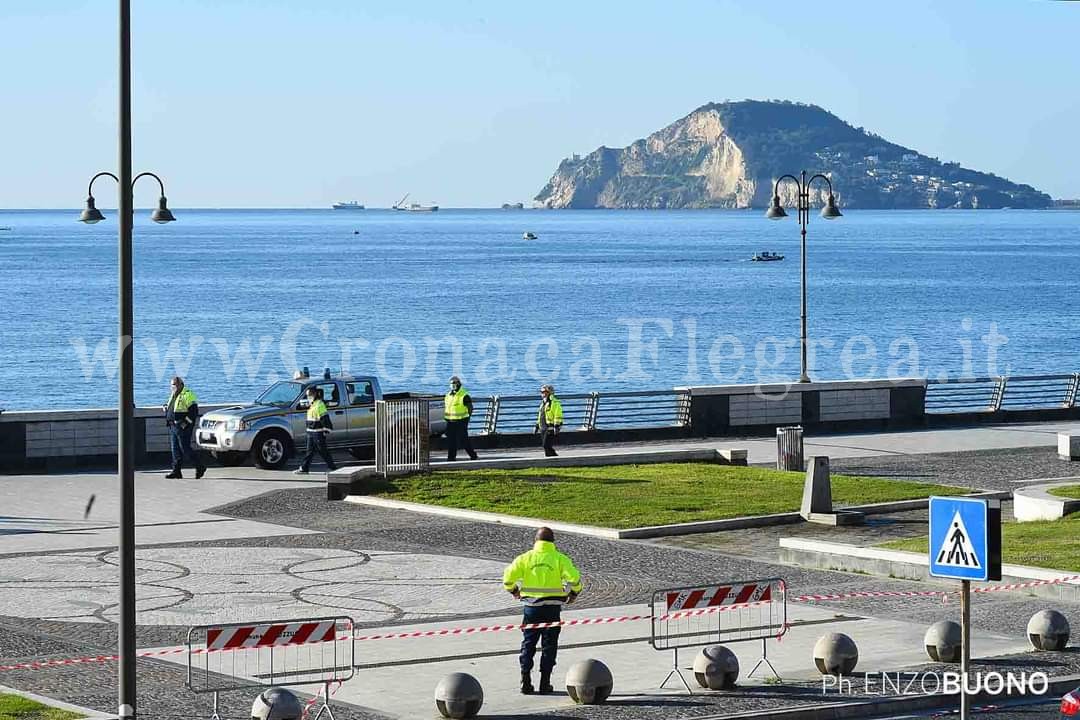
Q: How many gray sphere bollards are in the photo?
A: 7